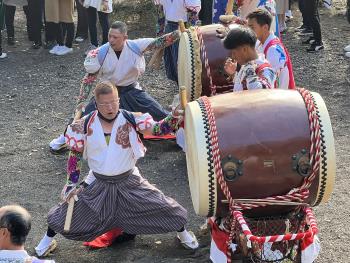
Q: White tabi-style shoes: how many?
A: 3